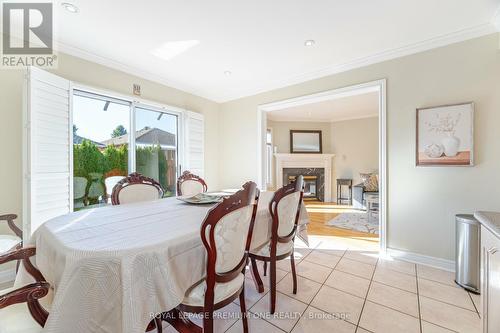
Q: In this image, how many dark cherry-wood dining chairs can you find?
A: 6